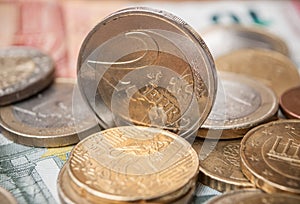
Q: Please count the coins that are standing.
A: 1